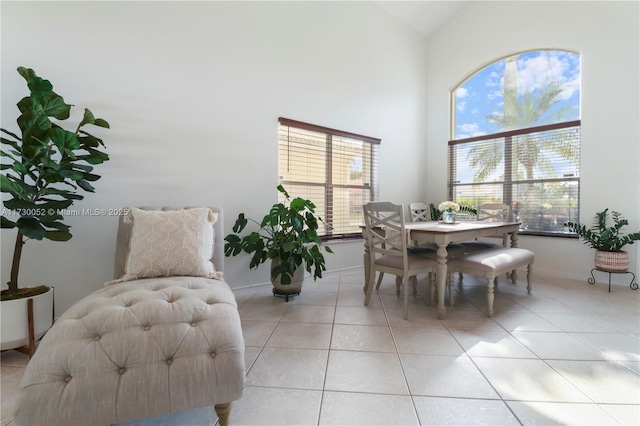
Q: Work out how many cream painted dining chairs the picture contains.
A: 4